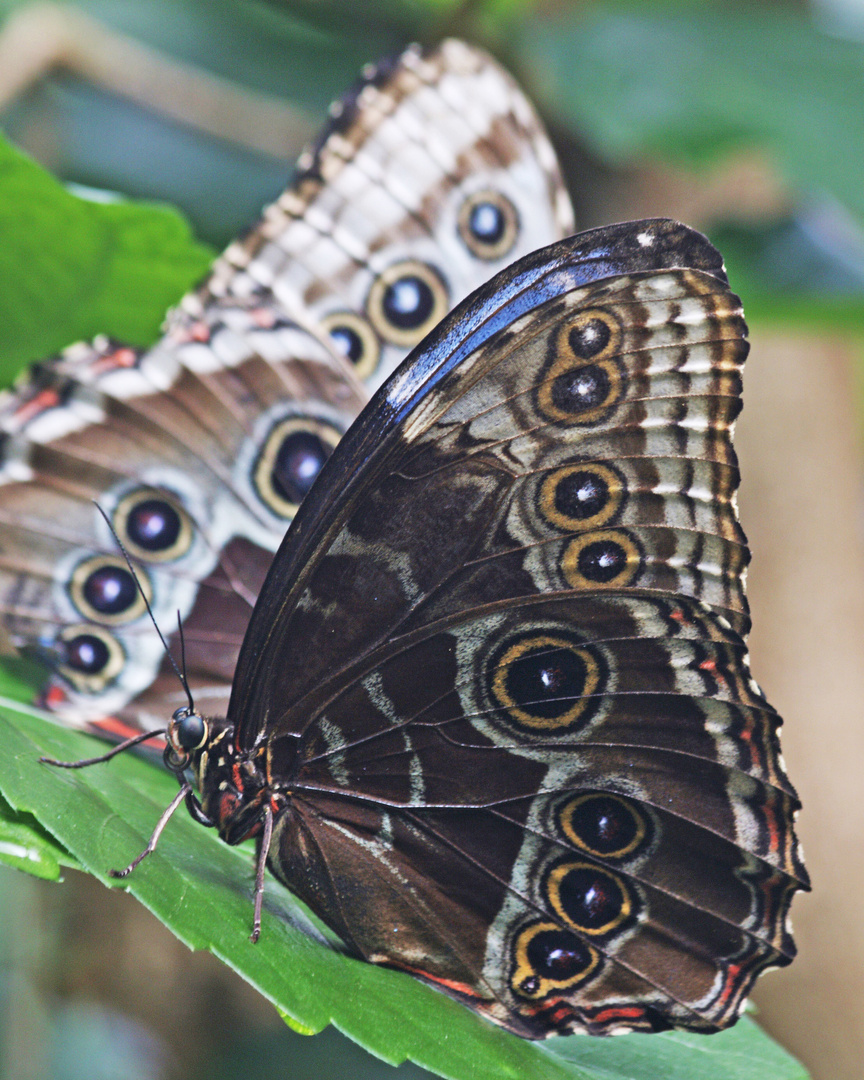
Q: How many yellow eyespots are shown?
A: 15